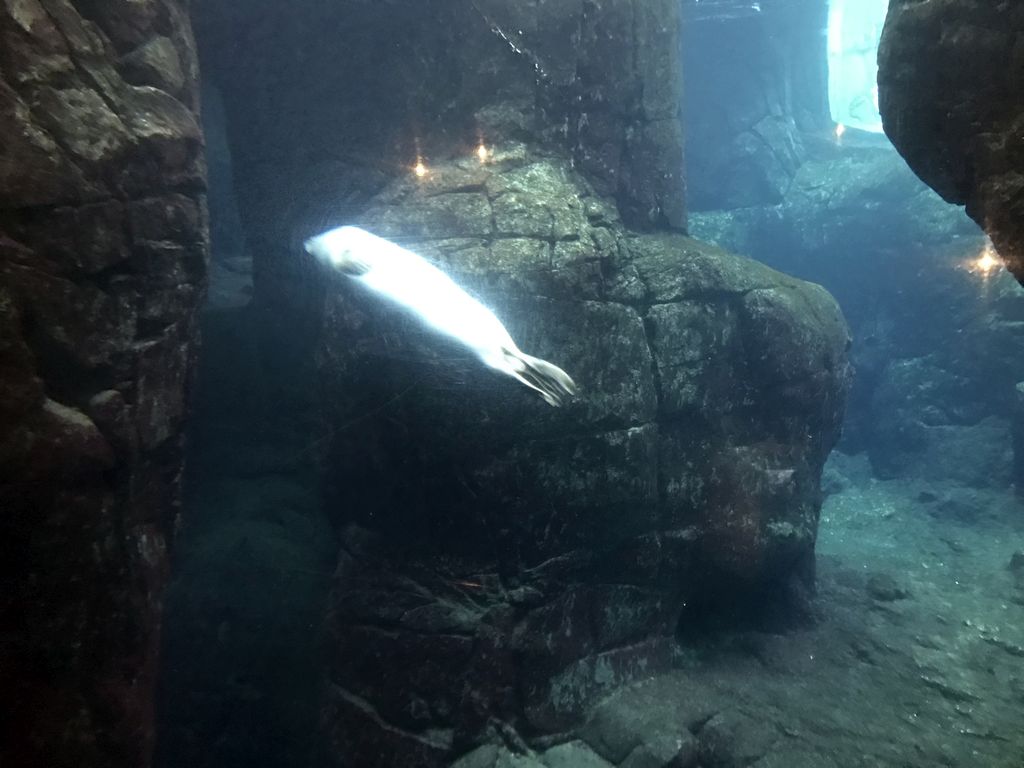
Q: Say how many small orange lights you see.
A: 4